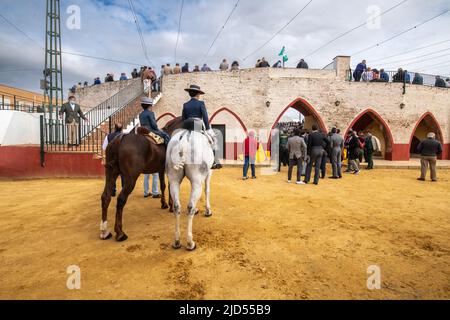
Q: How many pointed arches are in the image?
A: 5